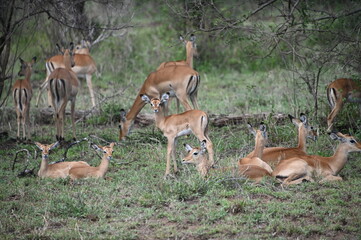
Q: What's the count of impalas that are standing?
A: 7